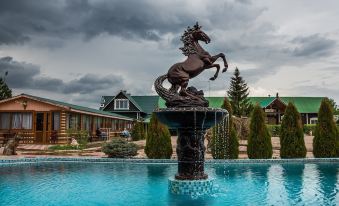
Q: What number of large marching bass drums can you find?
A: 0